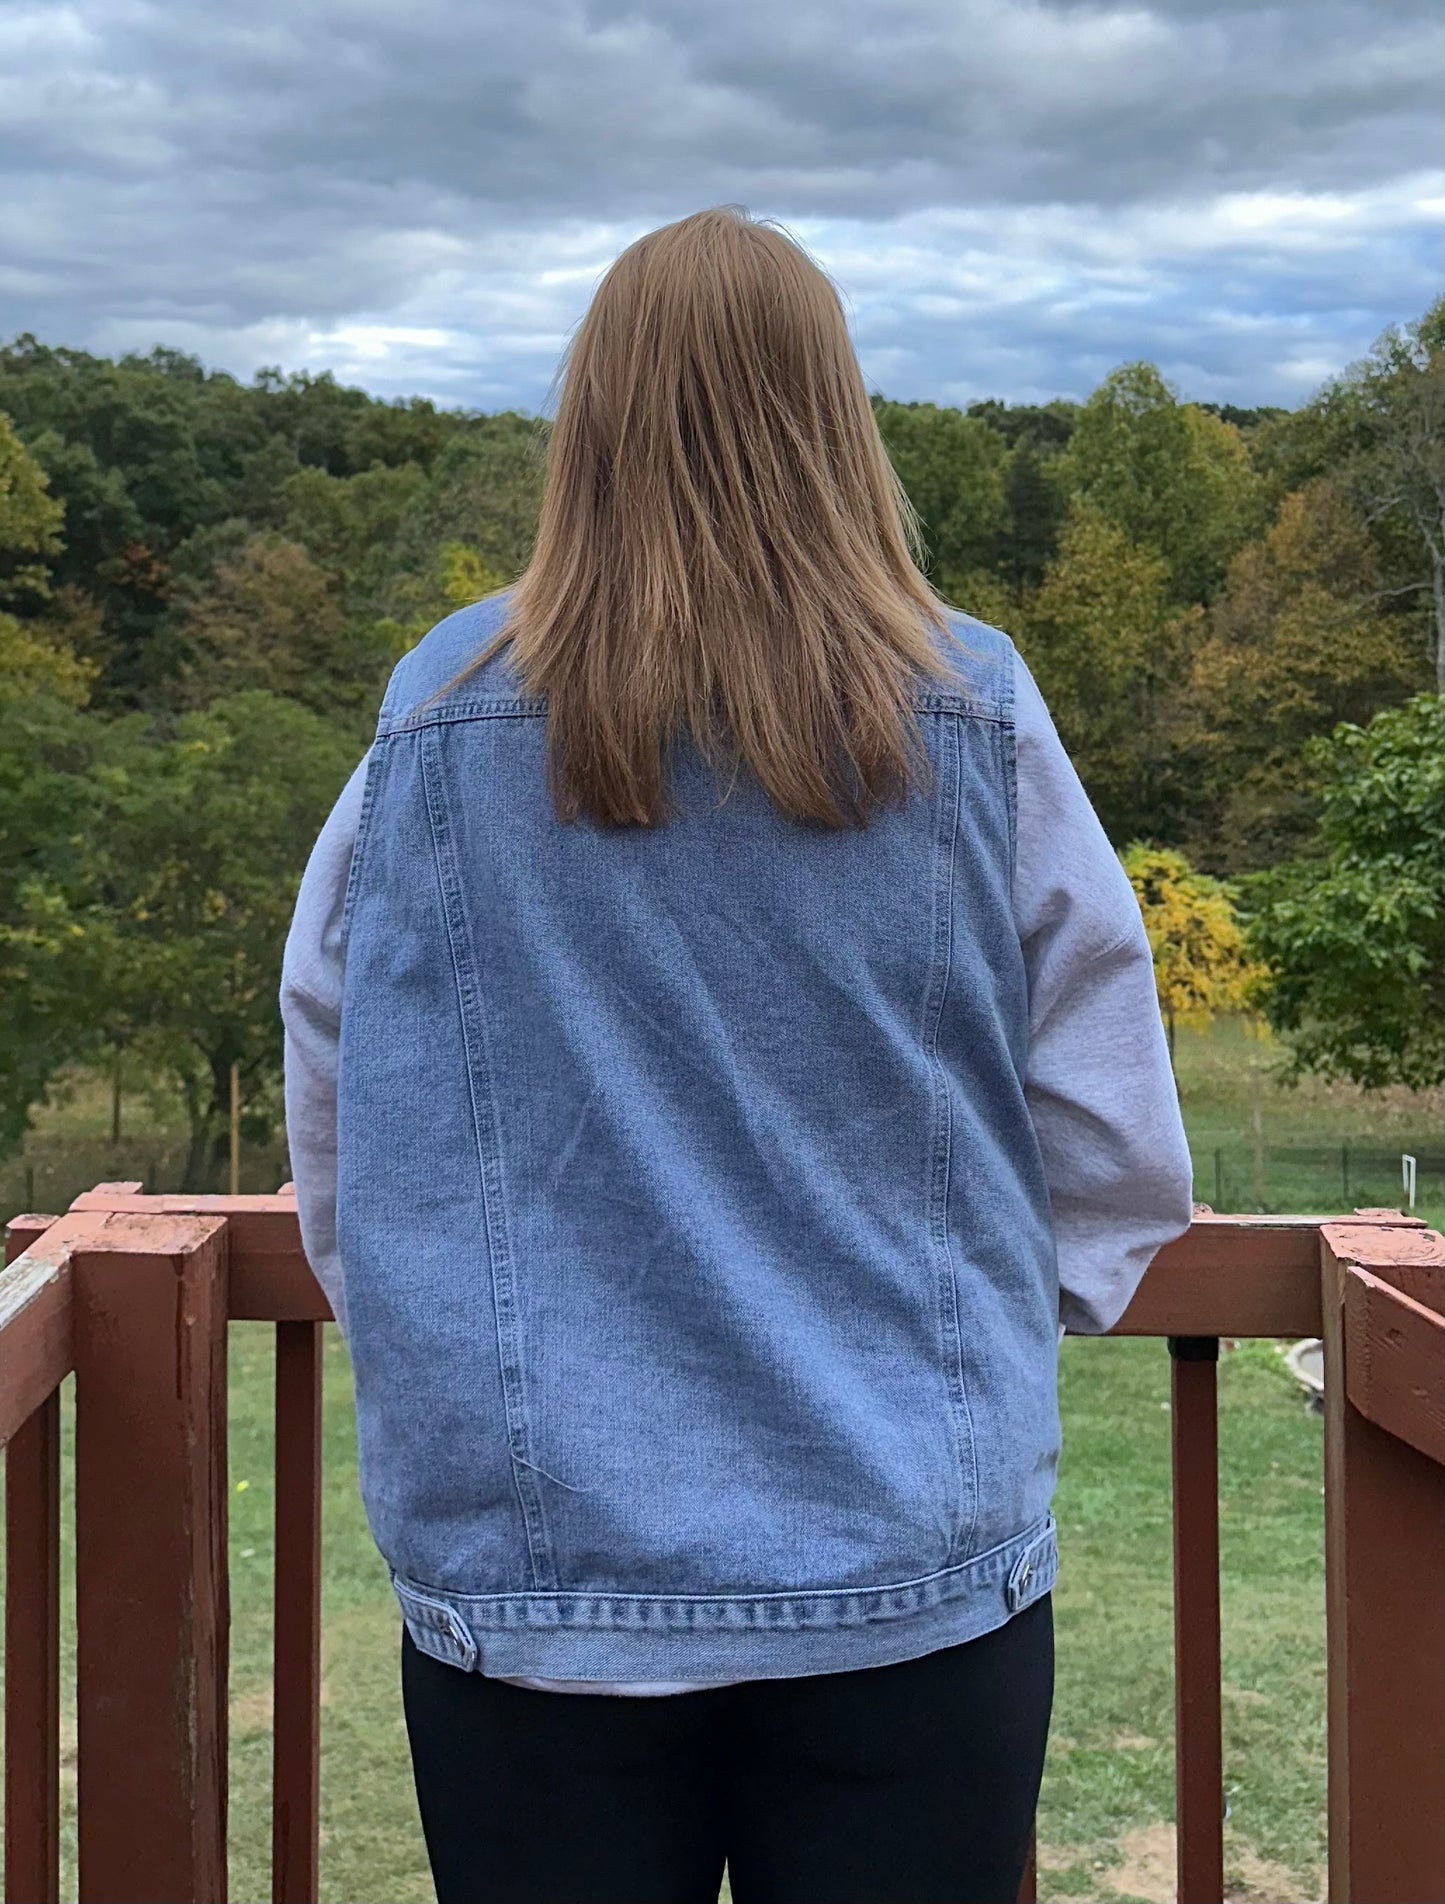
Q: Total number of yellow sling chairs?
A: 0